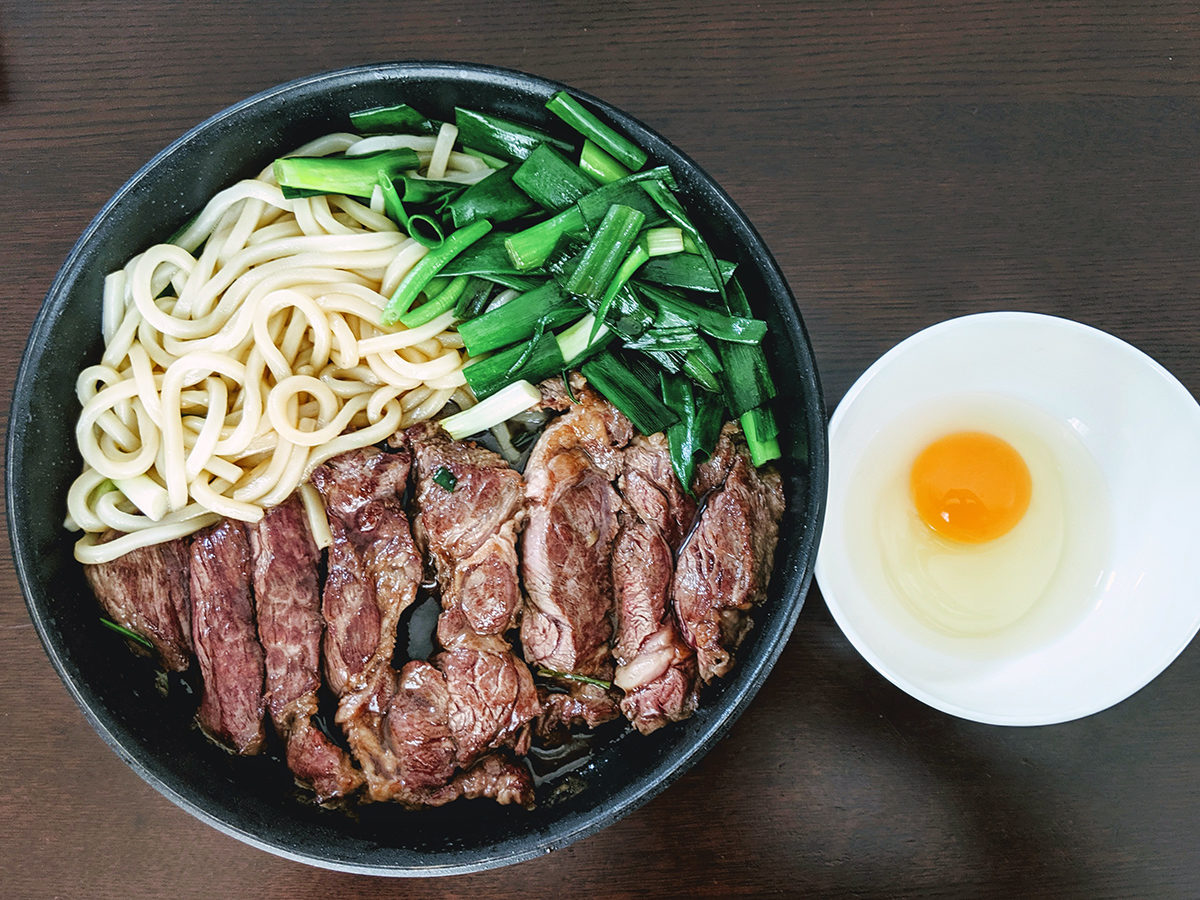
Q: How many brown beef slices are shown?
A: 8